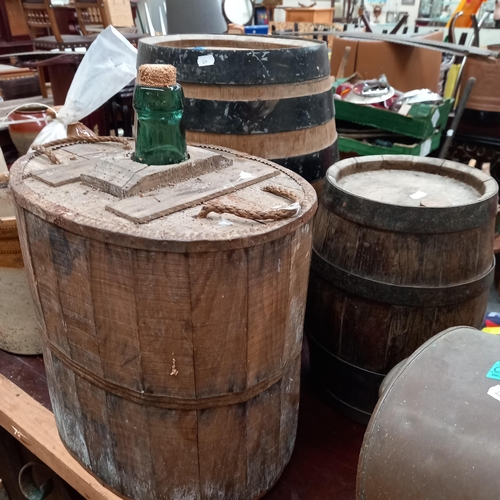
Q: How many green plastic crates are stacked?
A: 2